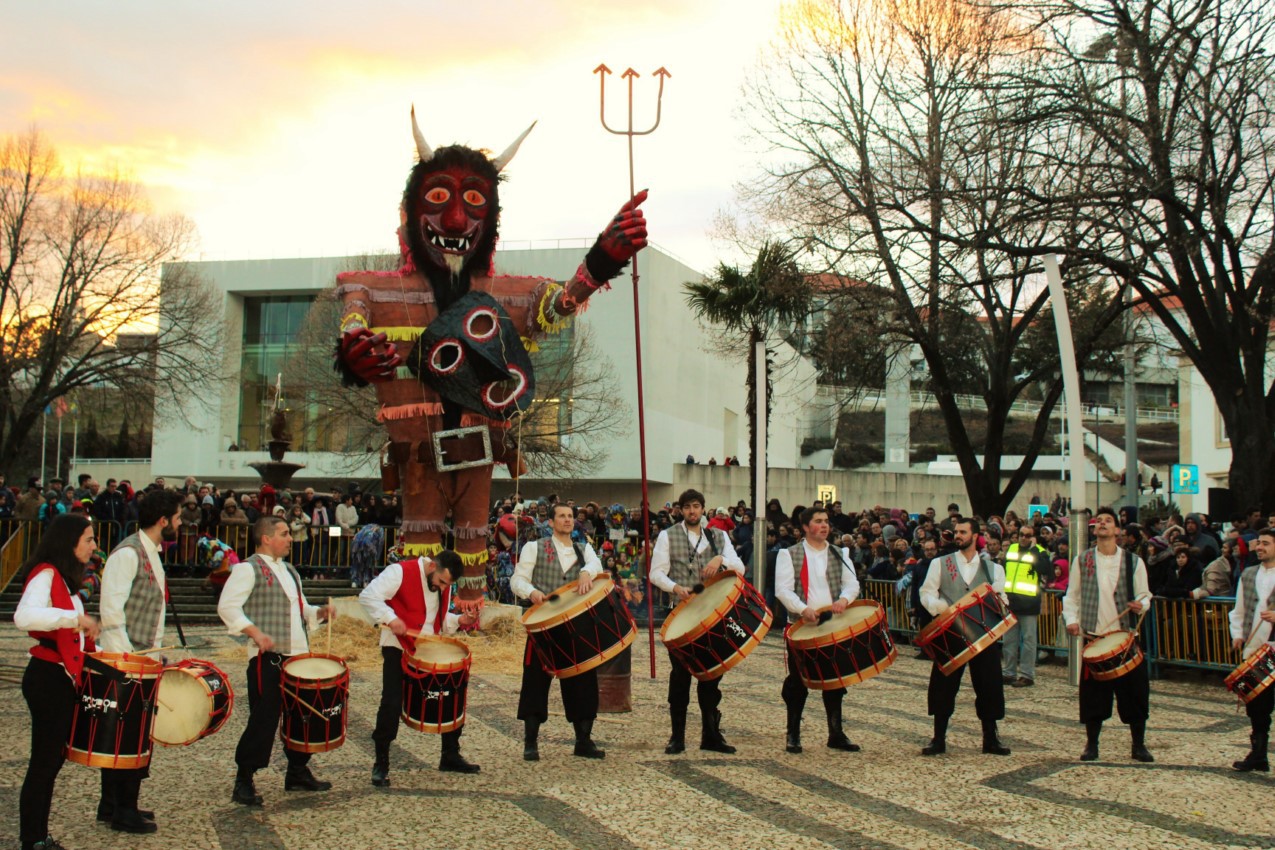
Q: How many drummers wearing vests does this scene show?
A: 10